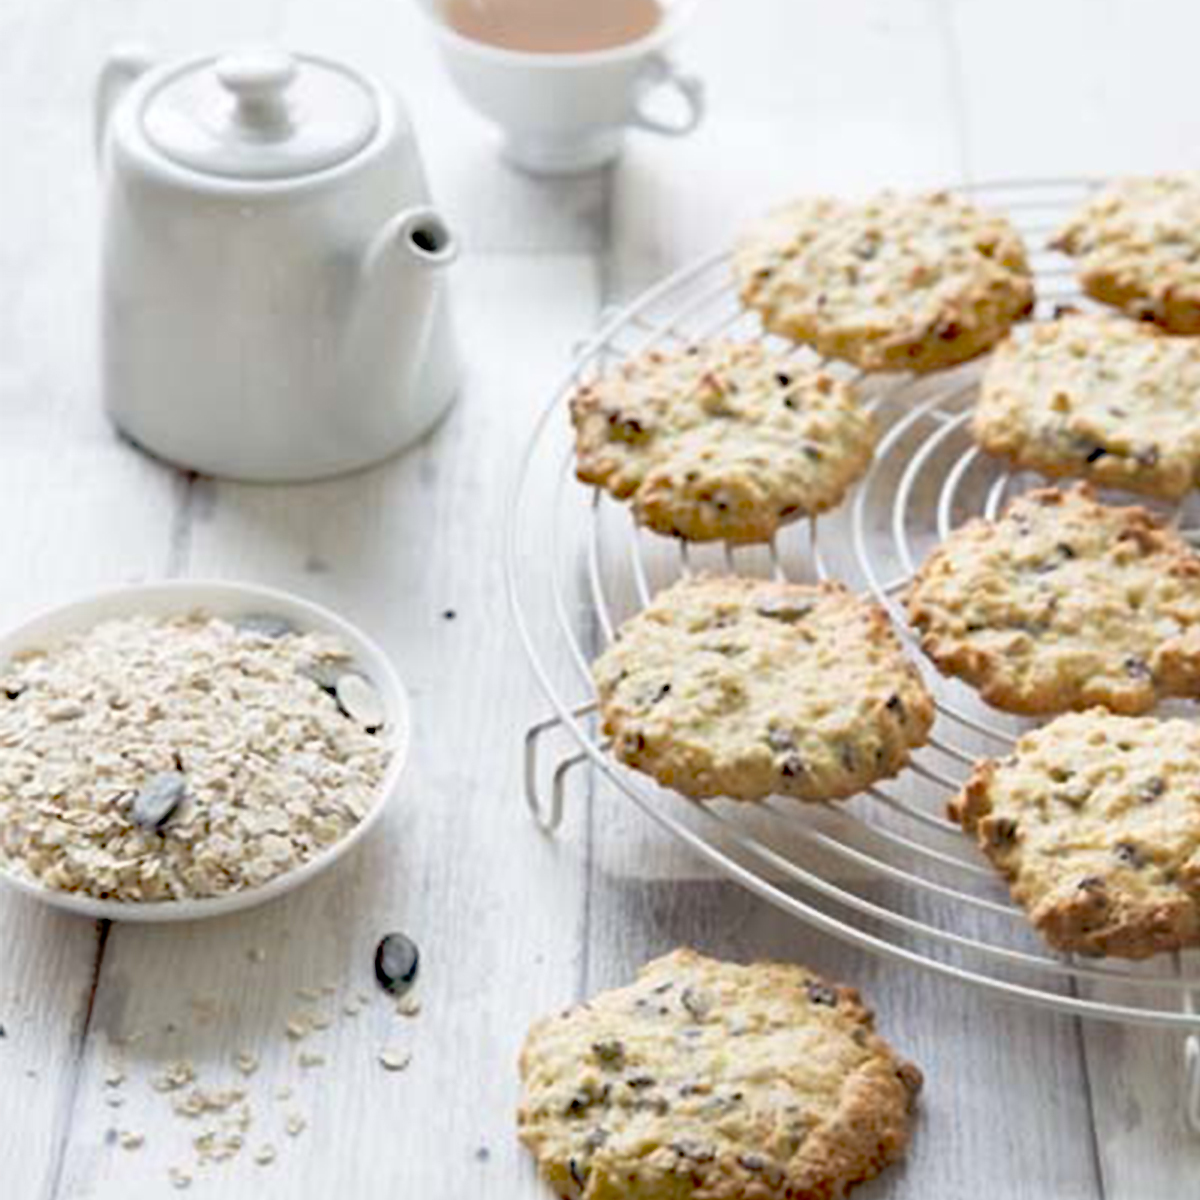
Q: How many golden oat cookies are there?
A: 8